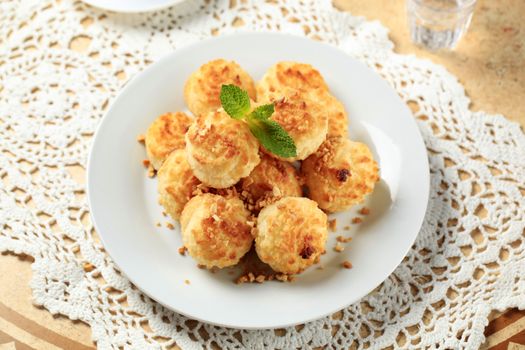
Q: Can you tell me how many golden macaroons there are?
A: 11